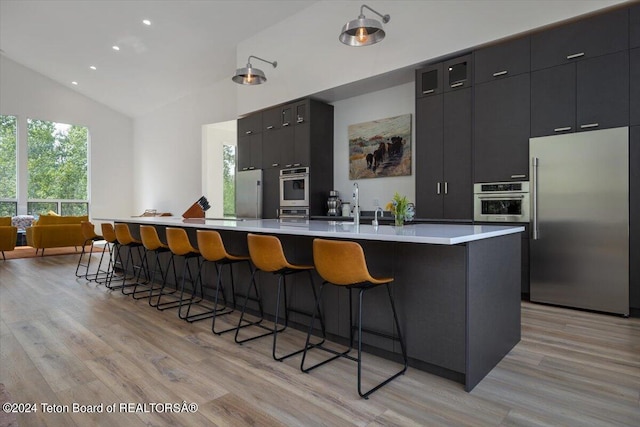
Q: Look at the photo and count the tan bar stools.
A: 8